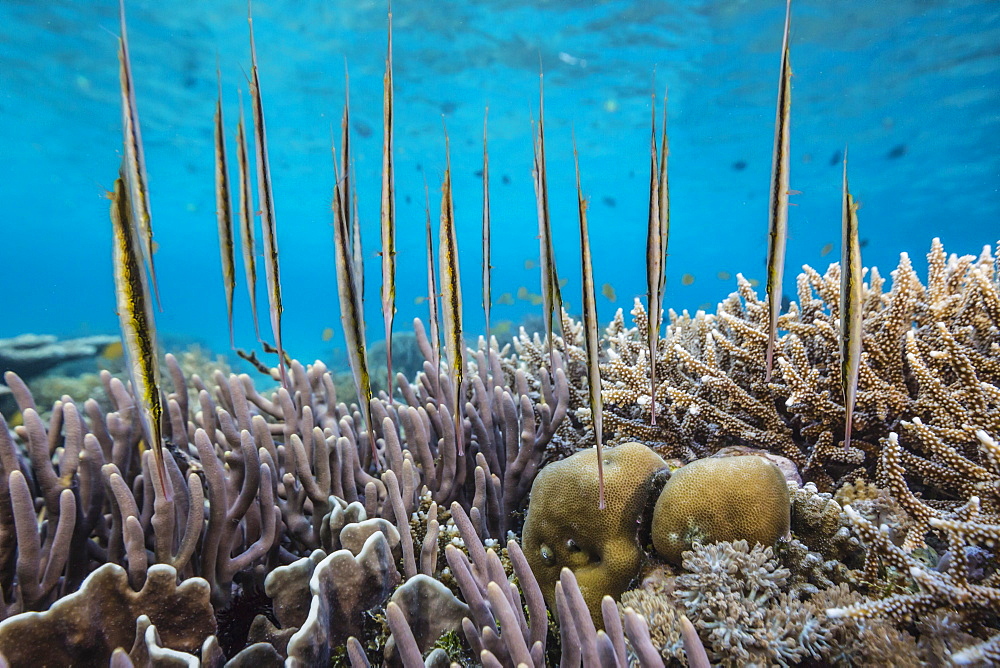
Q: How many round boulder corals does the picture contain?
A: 2